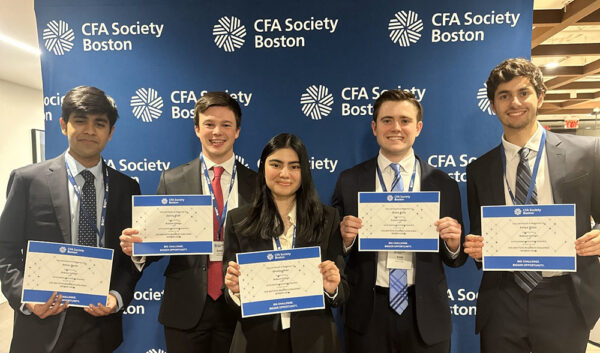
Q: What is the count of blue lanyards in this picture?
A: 5